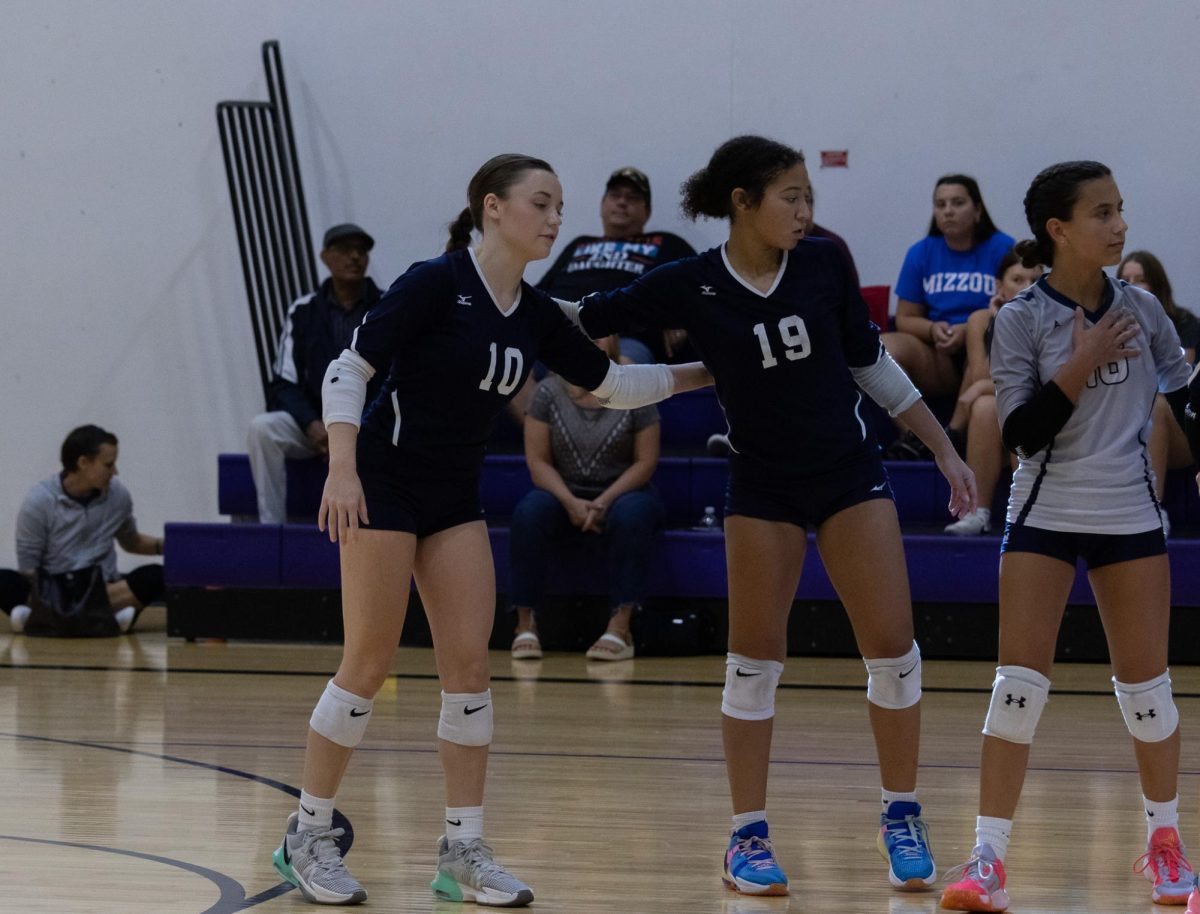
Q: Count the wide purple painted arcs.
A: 2